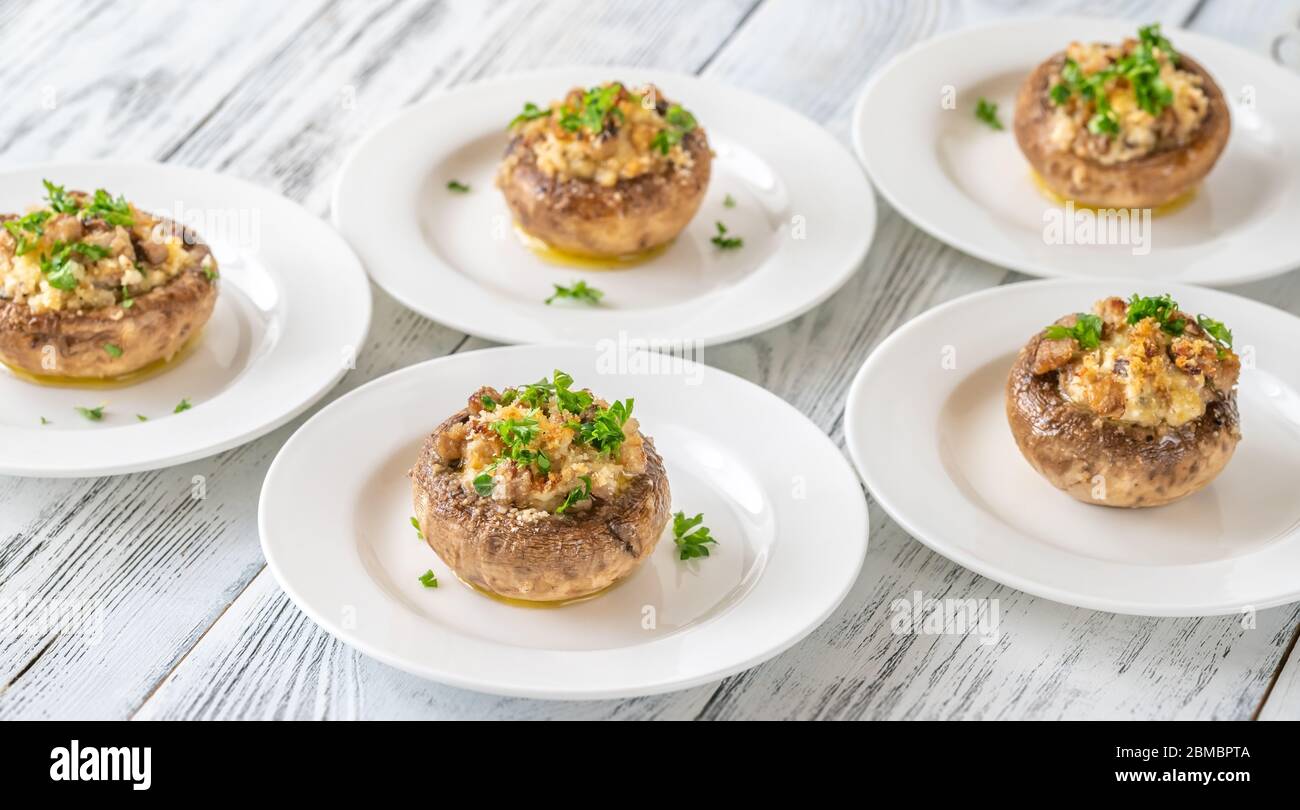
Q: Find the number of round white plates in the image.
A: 5